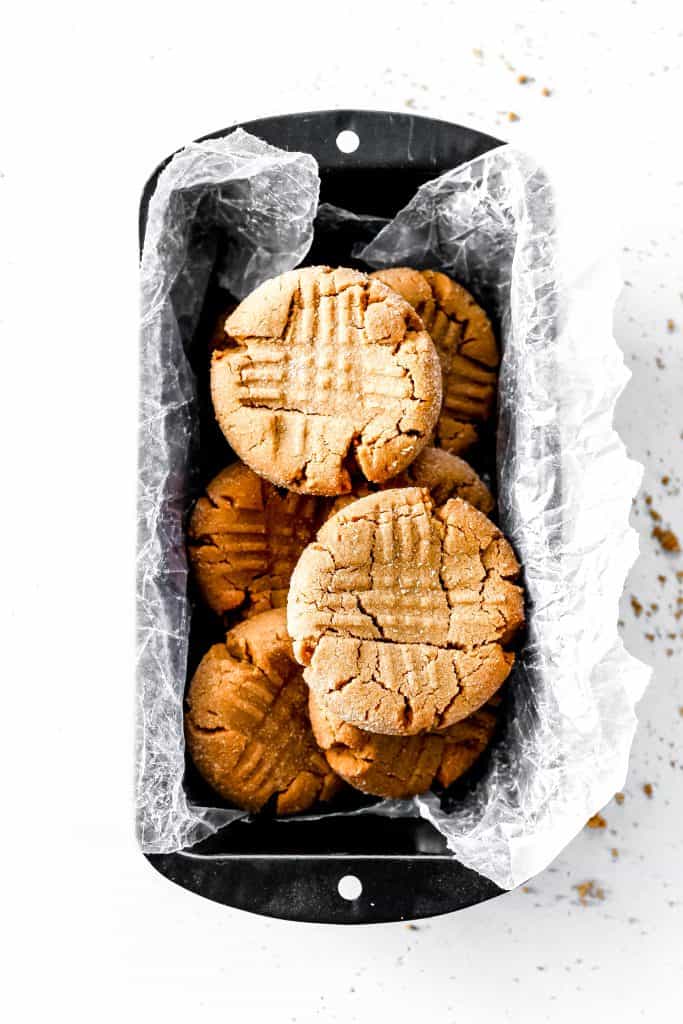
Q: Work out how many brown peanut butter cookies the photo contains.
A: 7